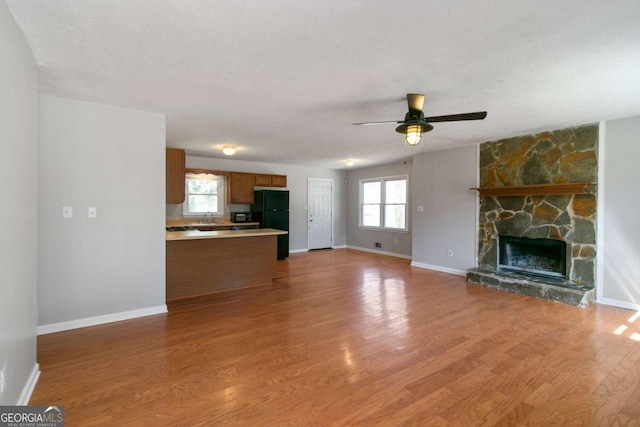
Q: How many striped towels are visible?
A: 0